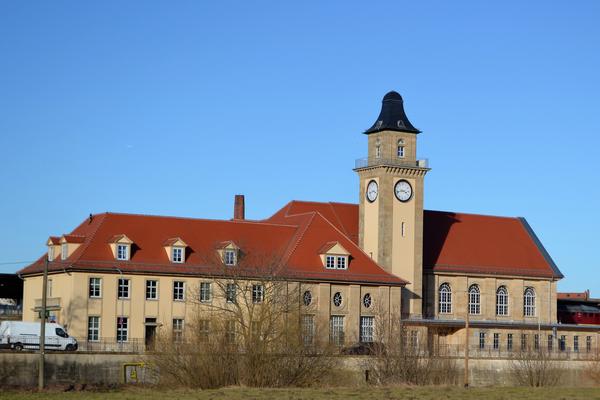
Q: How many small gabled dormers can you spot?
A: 6